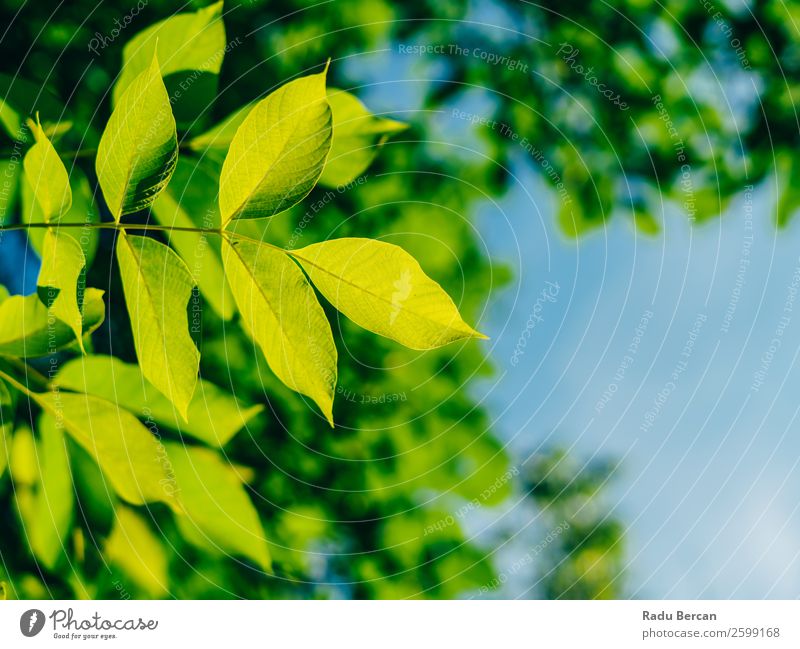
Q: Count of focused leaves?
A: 7